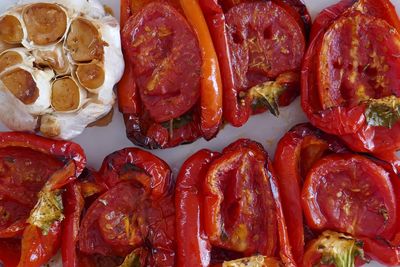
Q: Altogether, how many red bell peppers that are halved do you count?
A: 7